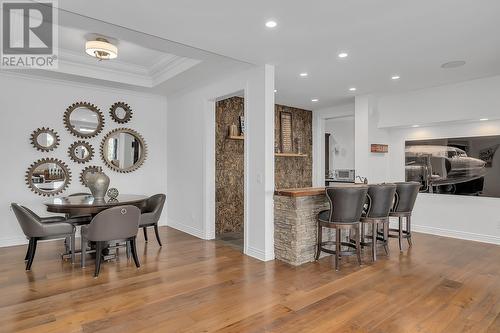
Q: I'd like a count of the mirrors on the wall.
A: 7